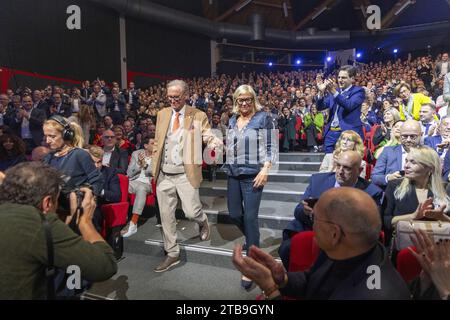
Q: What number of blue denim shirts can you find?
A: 1